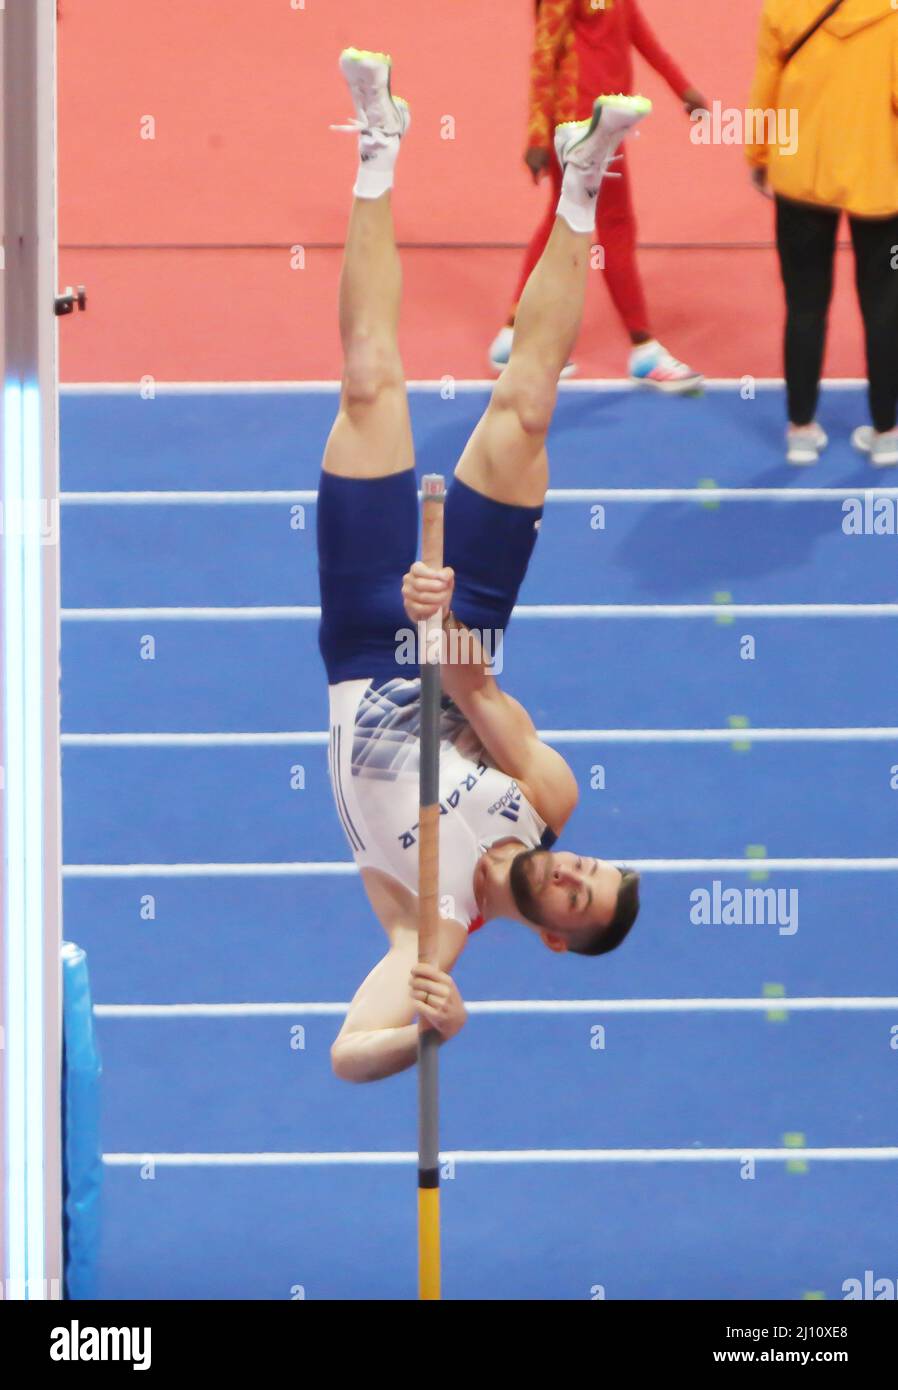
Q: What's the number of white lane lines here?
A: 7